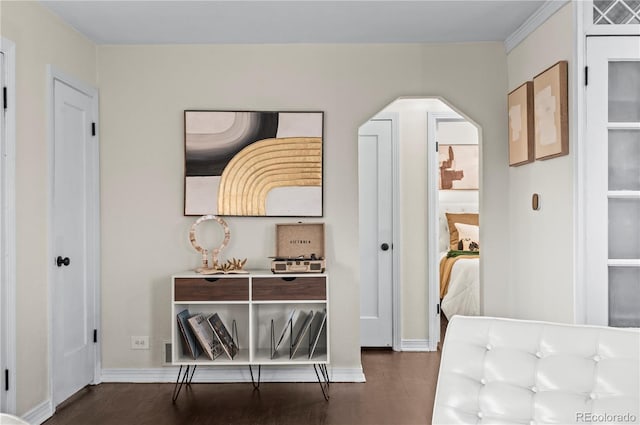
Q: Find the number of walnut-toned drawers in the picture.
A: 2